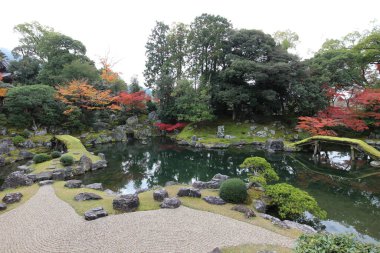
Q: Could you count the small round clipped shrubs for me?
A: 4